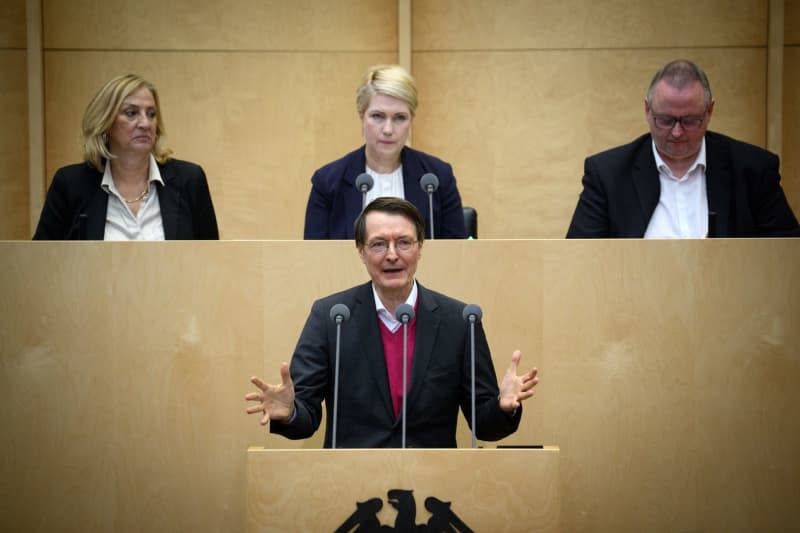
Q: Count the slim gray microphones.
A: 5